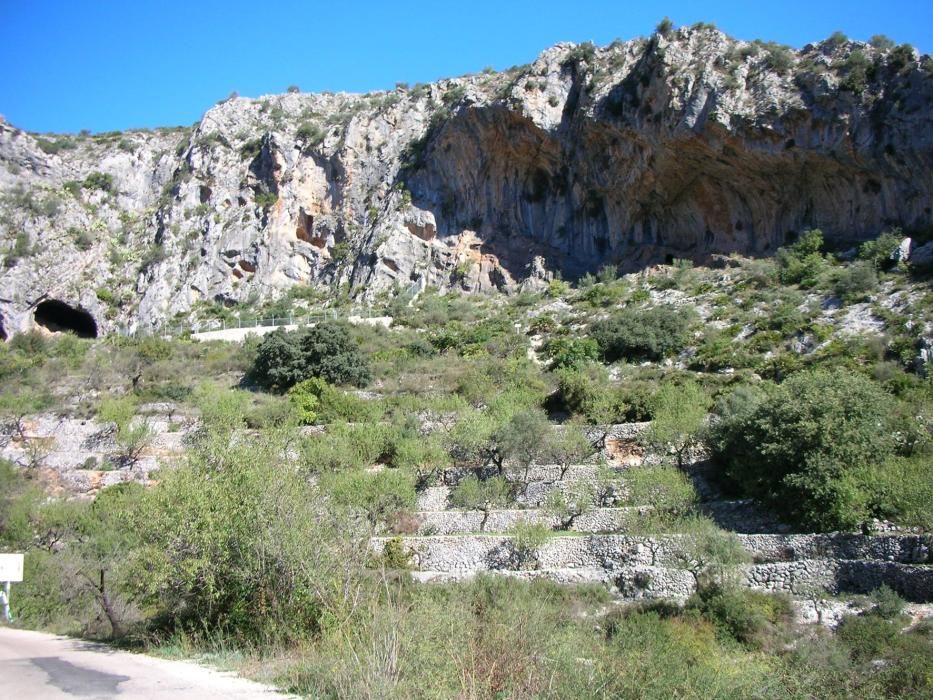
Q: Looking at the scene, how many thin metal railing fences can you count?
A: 1